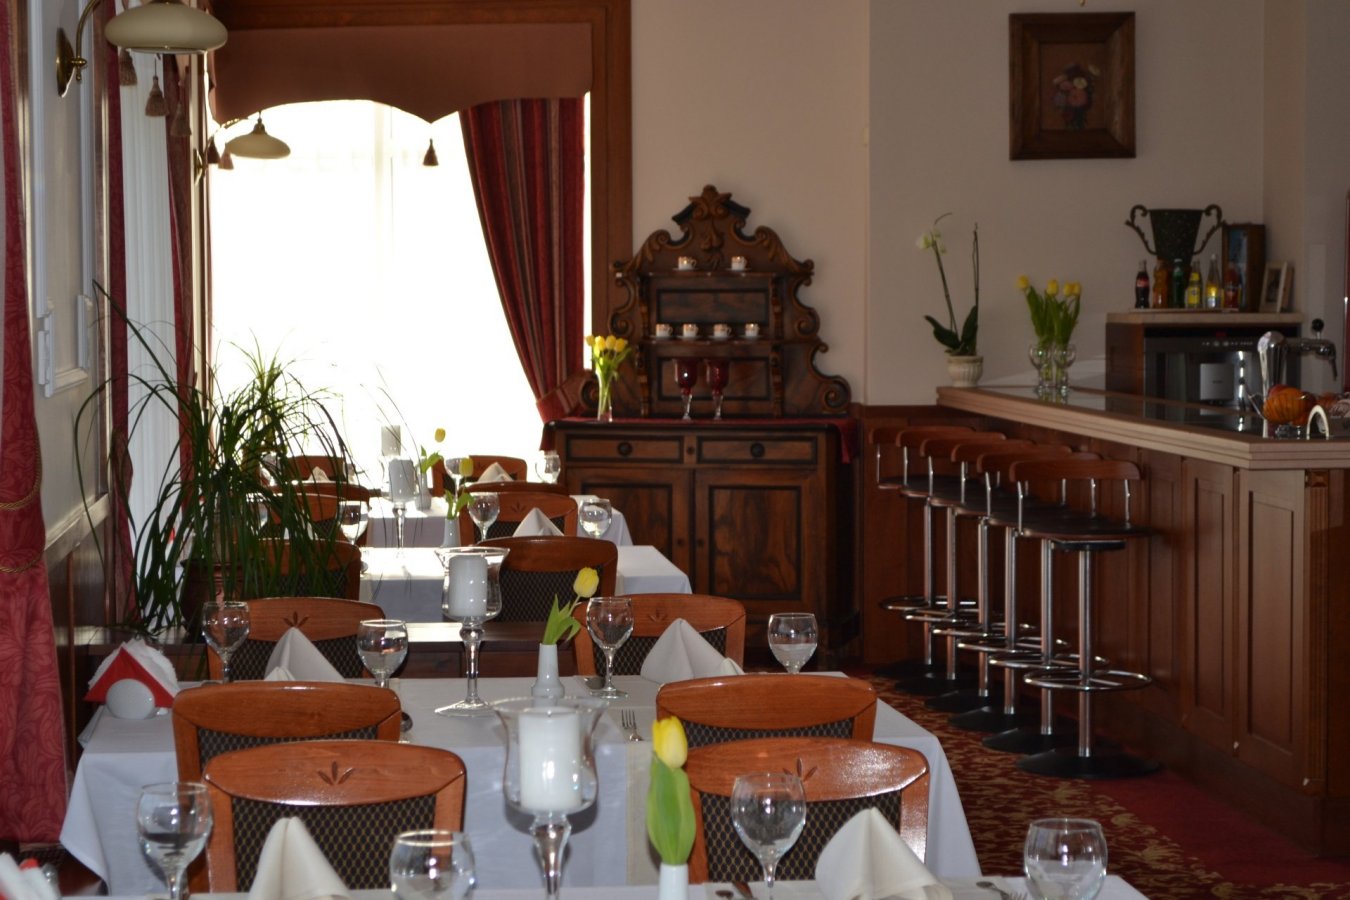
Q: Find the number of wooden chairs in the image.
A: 14